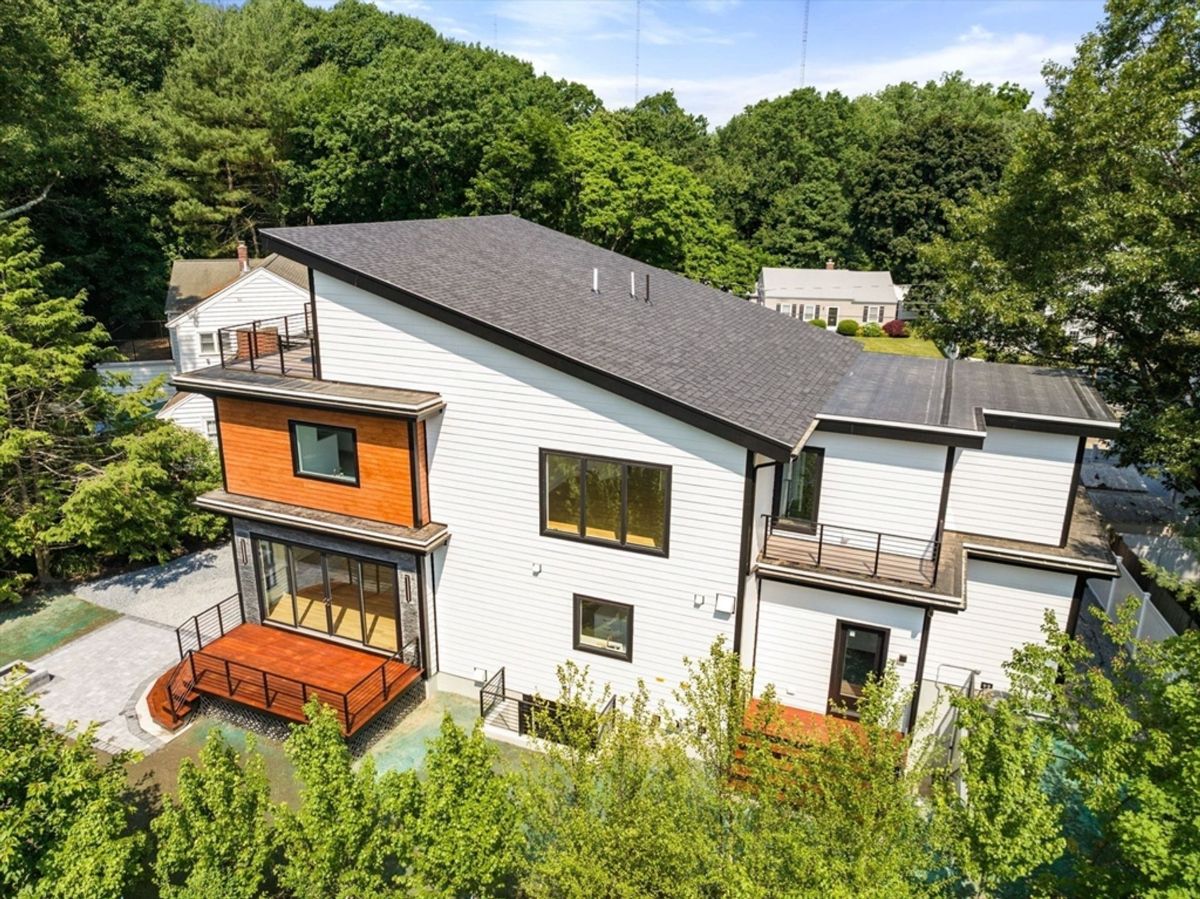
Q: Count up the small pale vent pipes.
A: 2